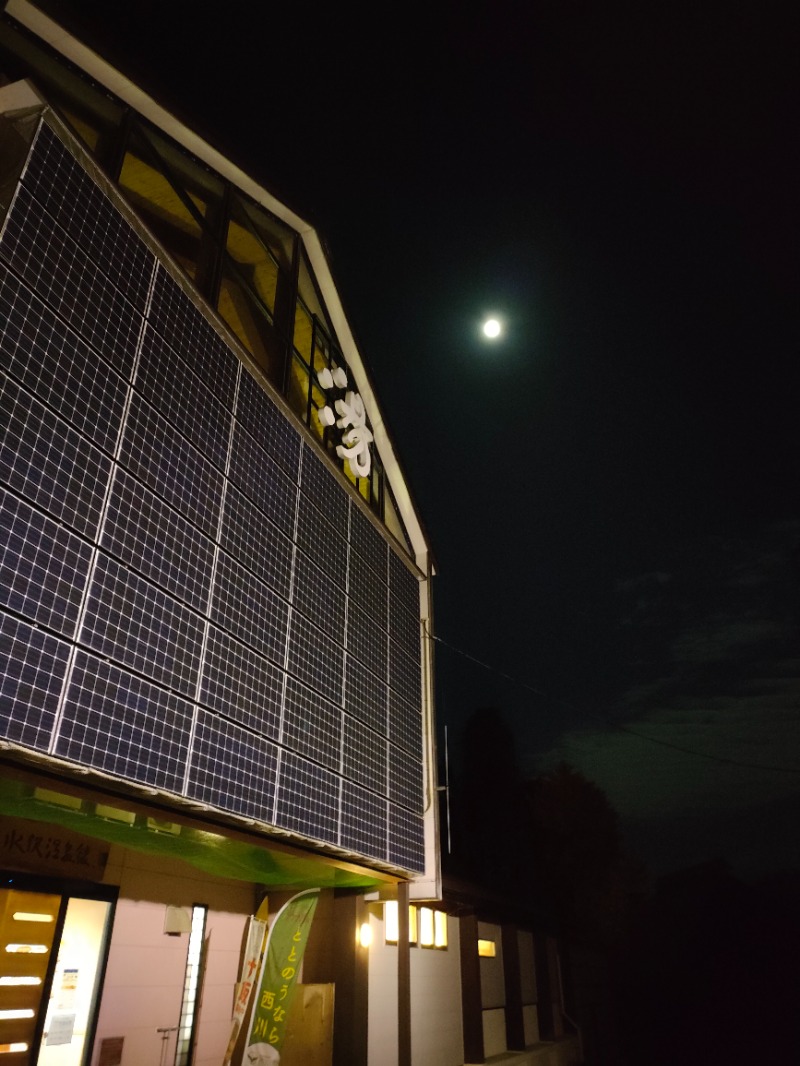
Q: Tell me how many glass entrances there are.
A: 1